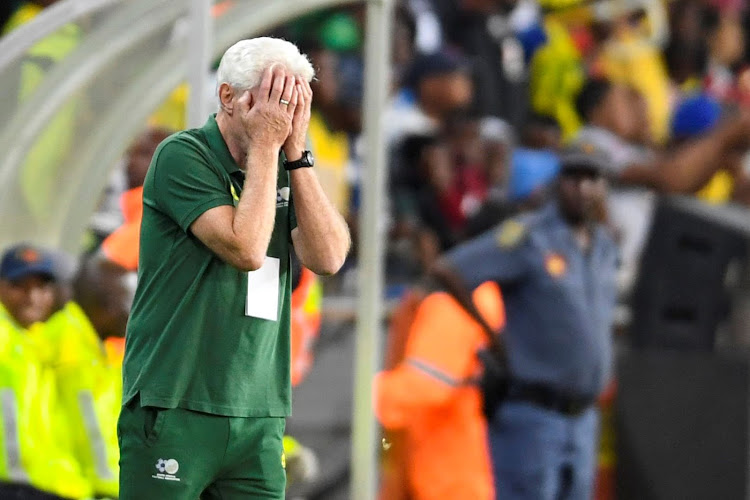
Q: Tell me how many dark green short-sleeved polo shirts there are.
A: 1